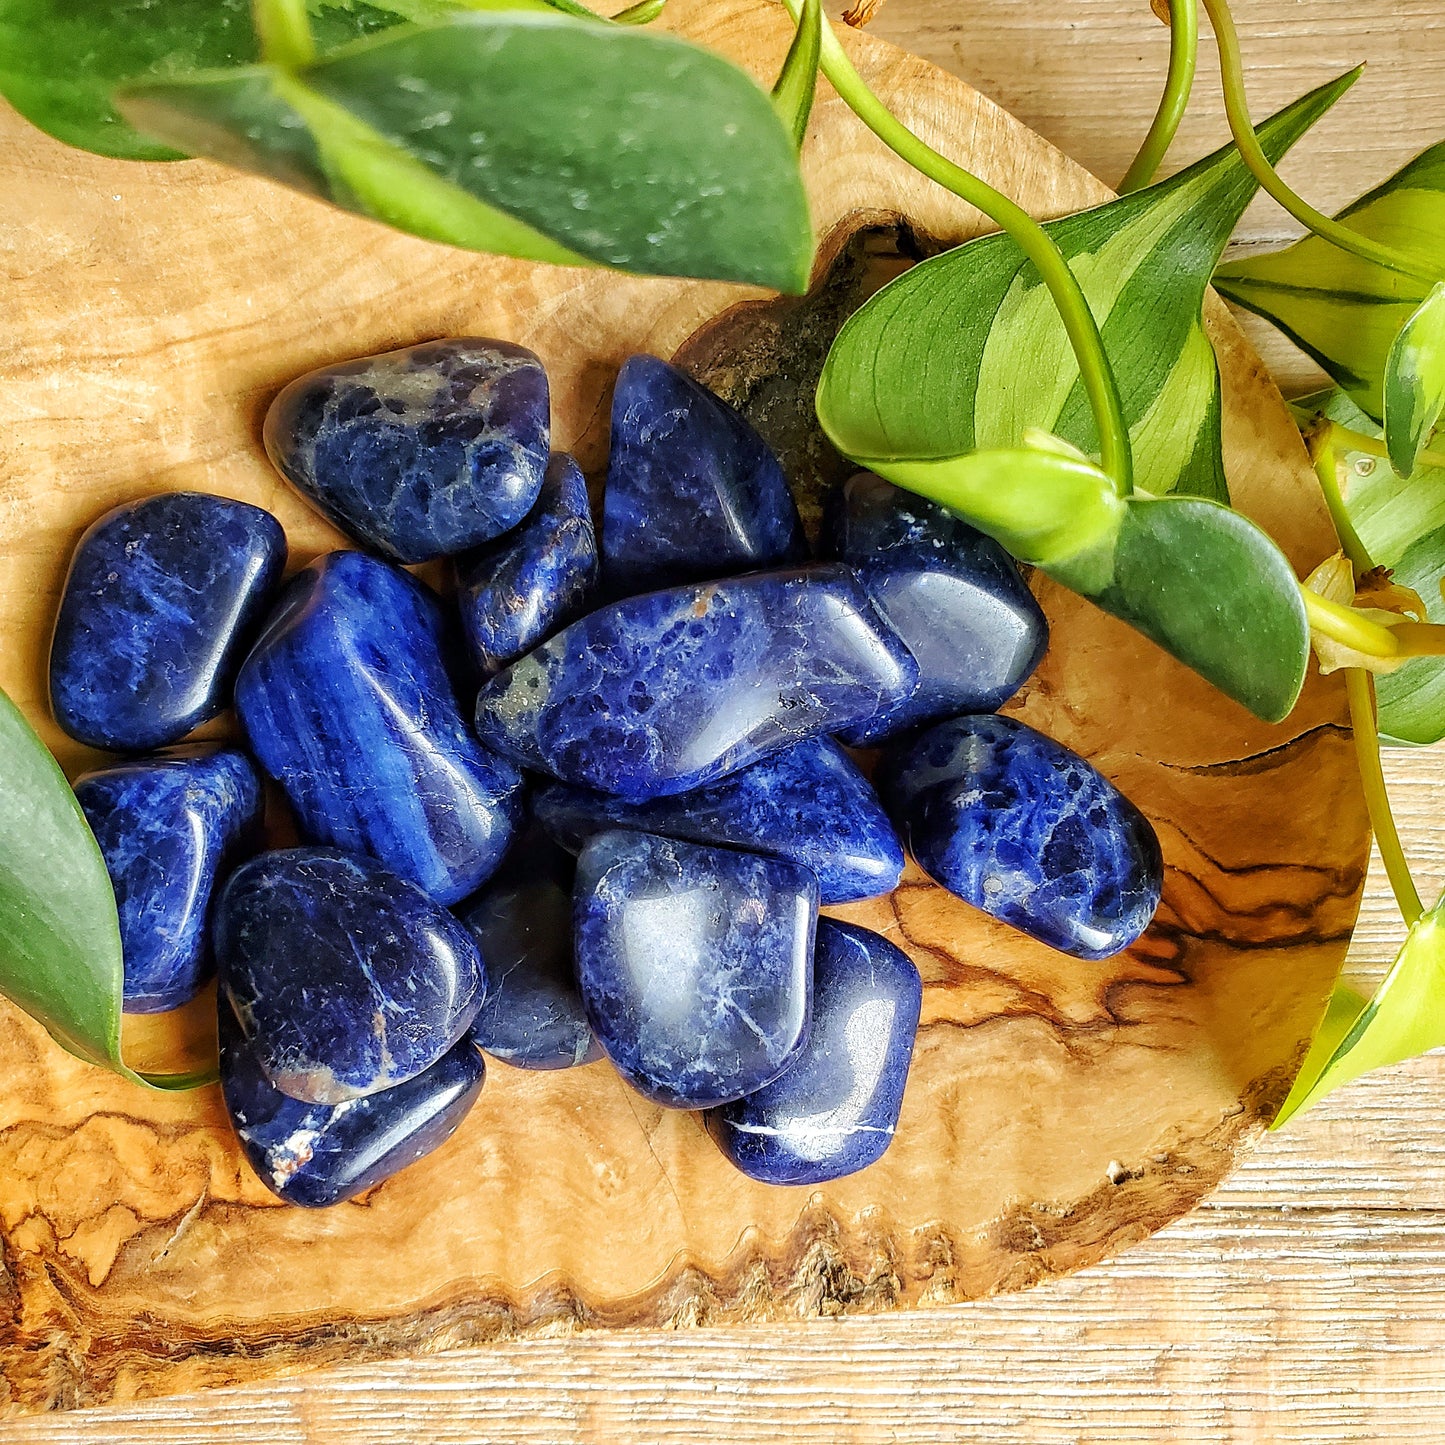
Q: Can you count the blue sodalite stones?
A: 15